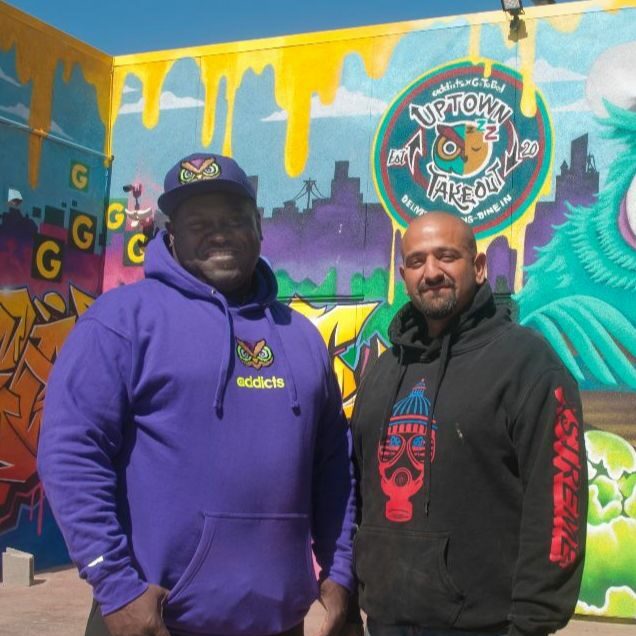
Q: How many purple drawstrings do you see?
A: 2